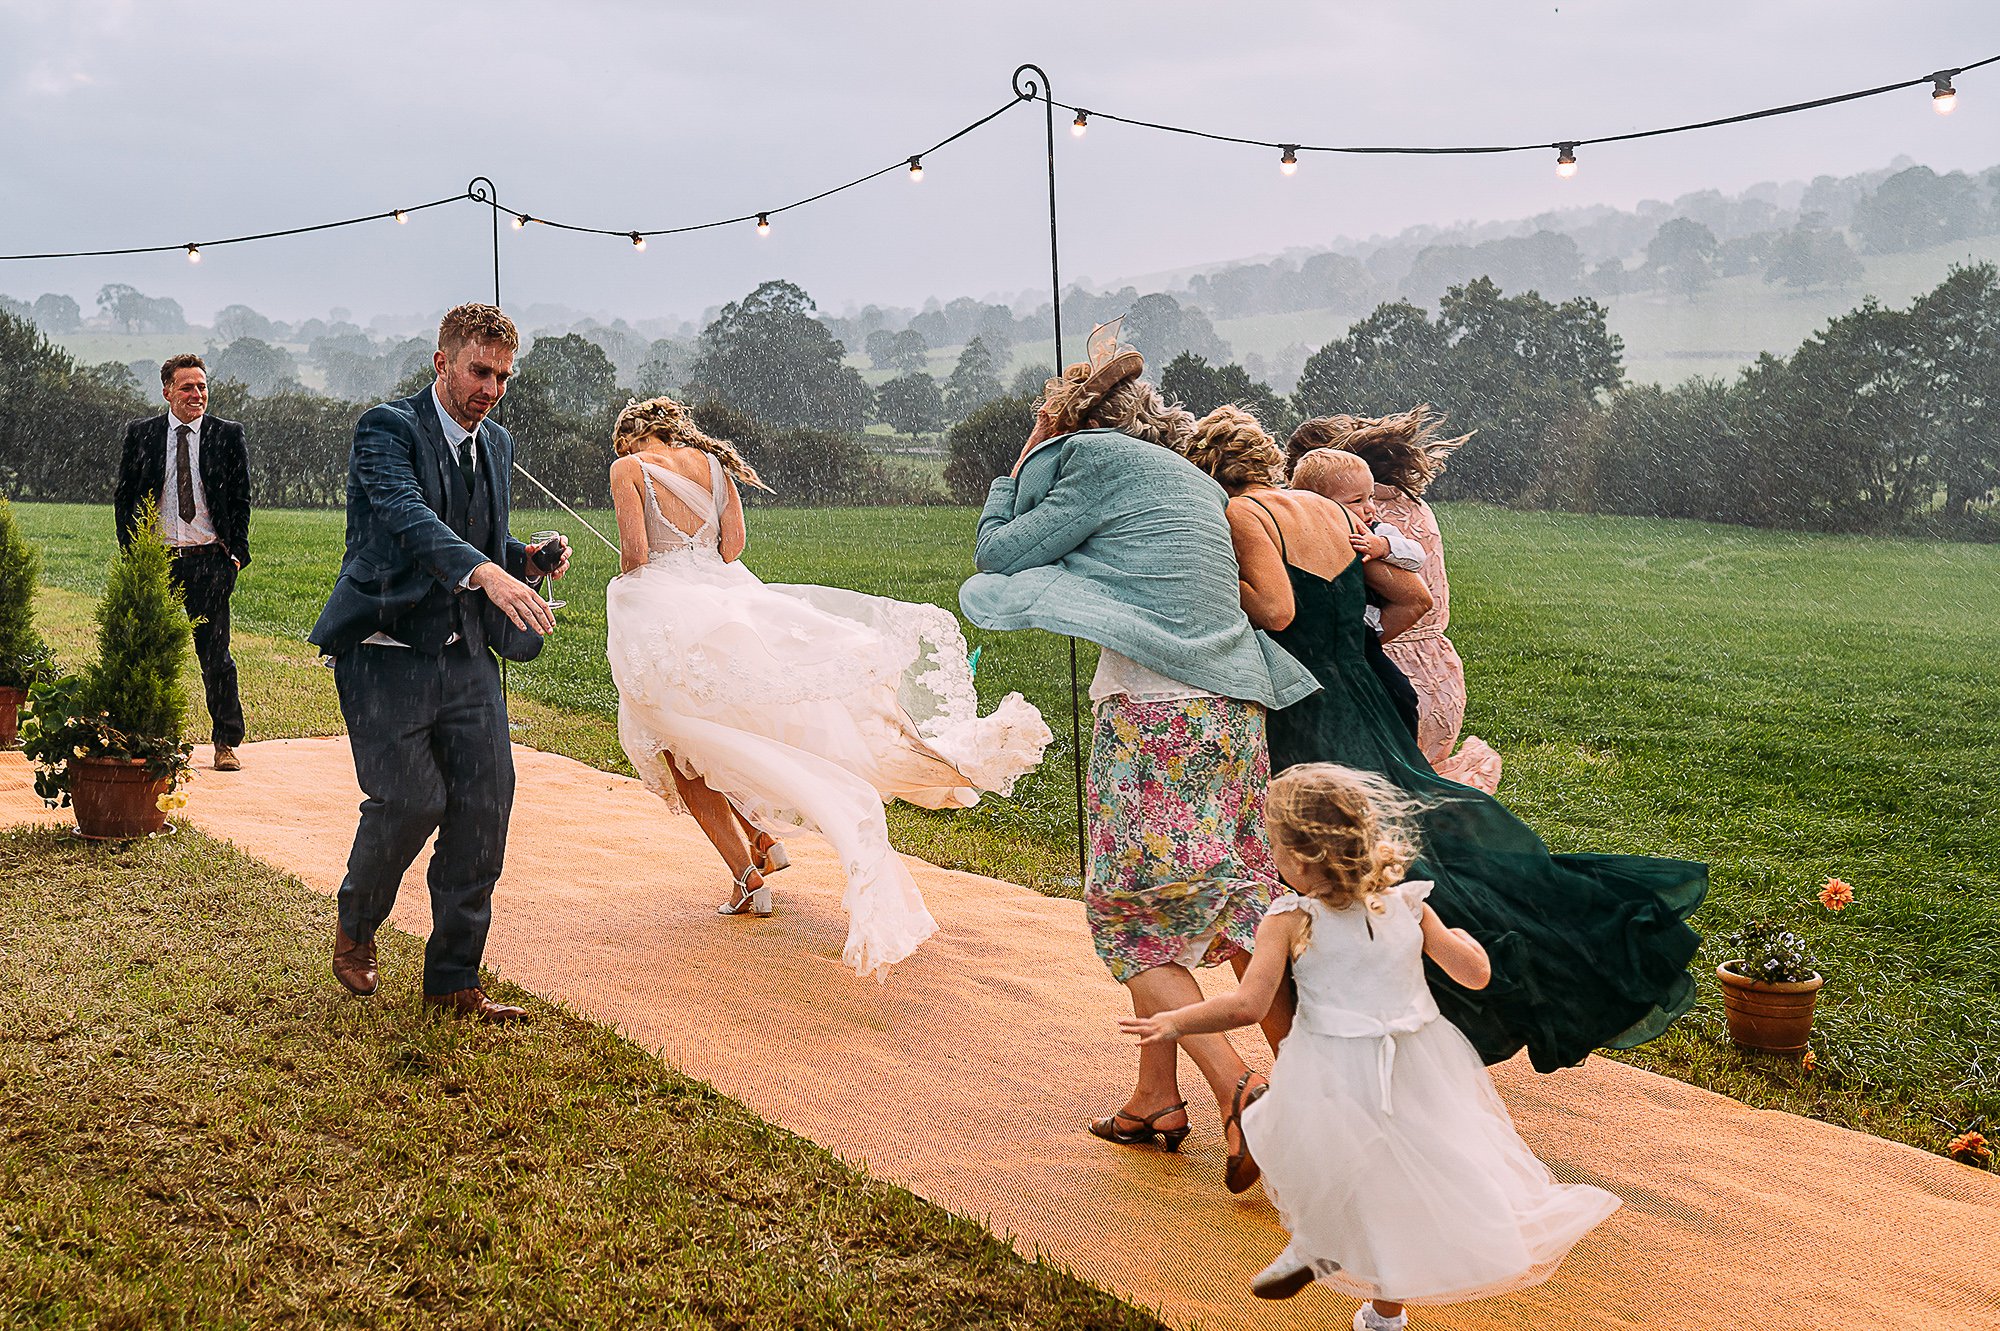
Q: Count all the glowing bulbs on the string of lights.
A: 10